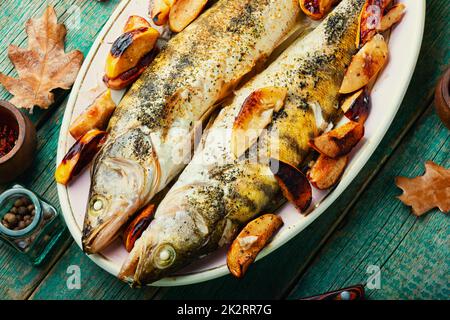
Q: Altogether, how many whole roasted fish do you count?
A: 2